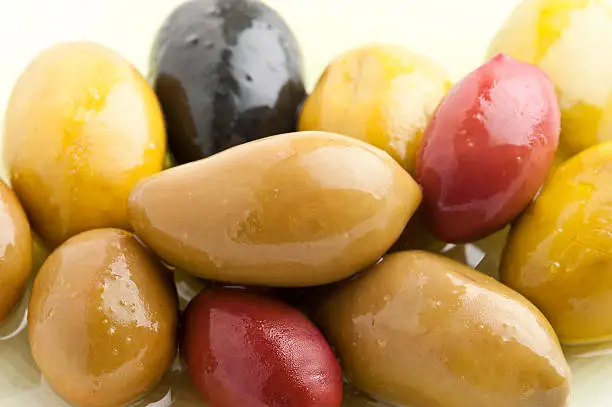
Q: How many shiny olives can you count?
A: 11